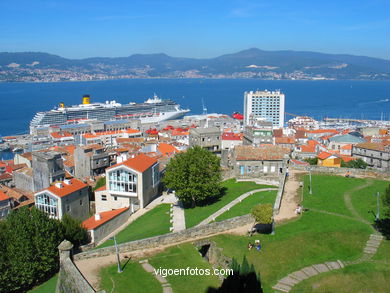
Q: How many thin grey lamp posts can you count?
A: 4